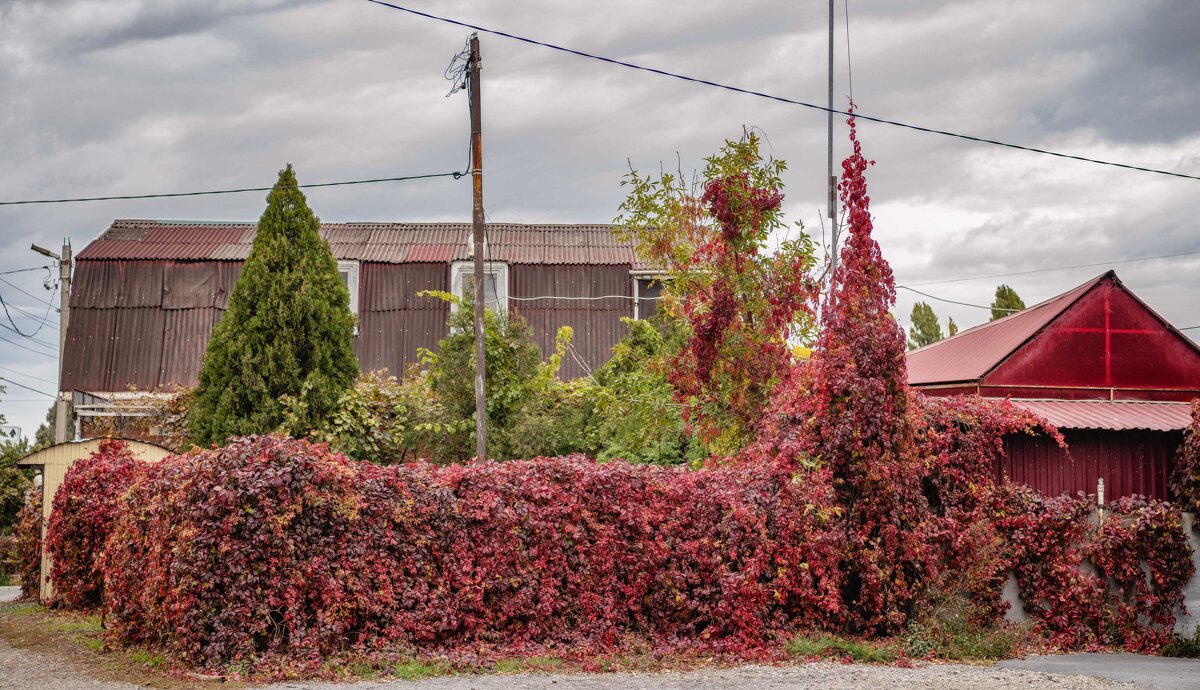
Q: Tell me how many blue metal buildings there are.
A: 0